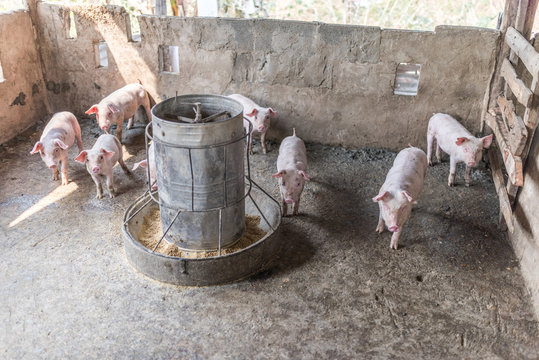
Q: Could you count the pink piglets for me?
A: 8